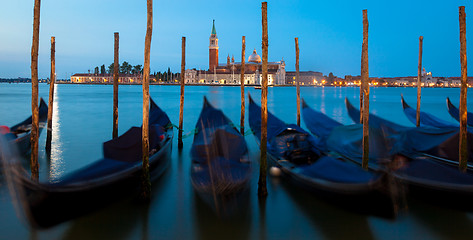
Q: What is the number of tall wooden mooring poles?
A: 11